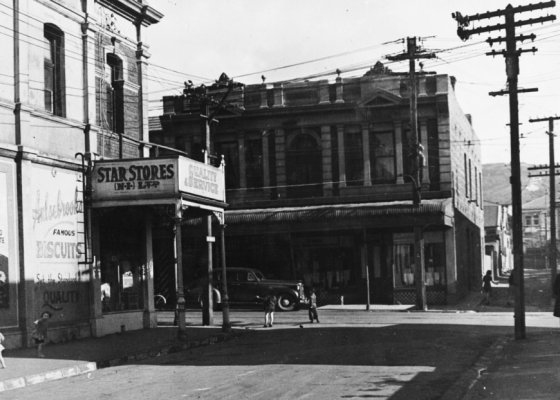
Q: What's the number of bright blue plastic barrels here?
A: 0